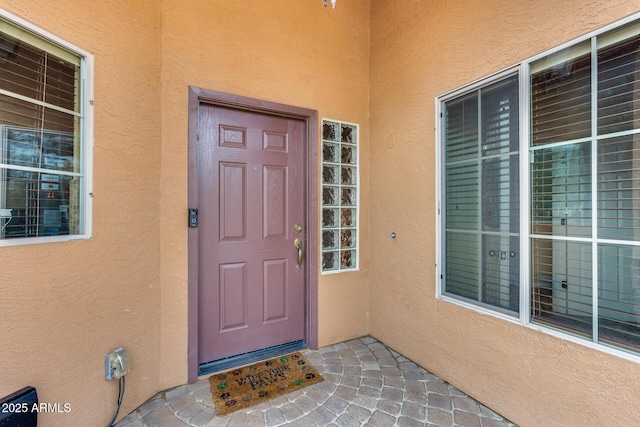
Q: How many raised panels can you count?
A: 6